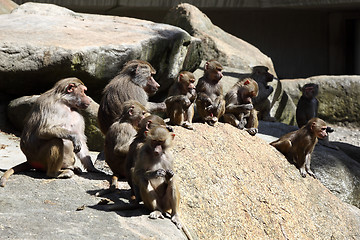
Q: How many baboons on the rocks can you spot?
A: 11